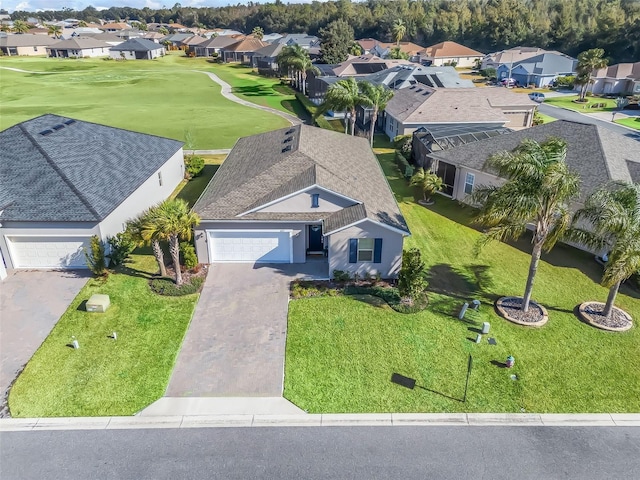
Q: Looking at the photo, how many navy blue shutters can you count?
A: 2